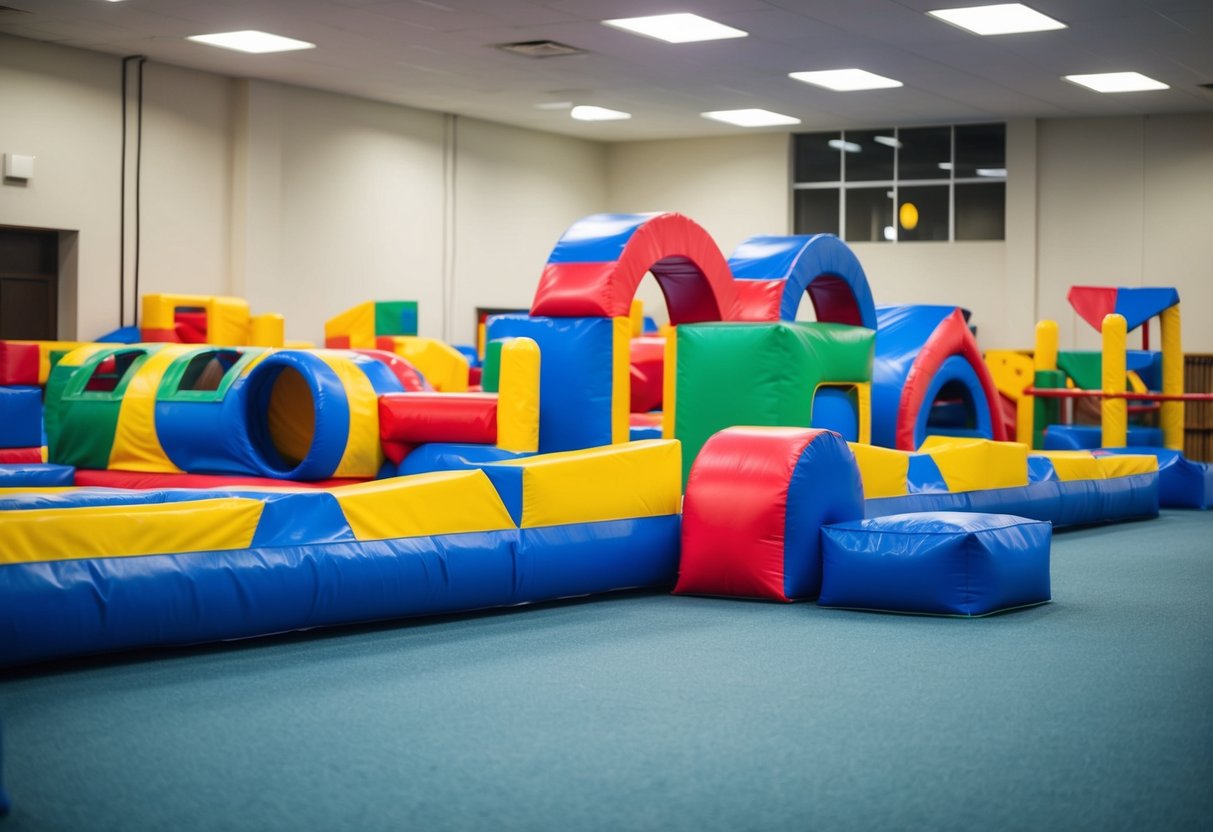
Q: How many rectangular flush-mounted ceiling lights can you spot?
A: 7